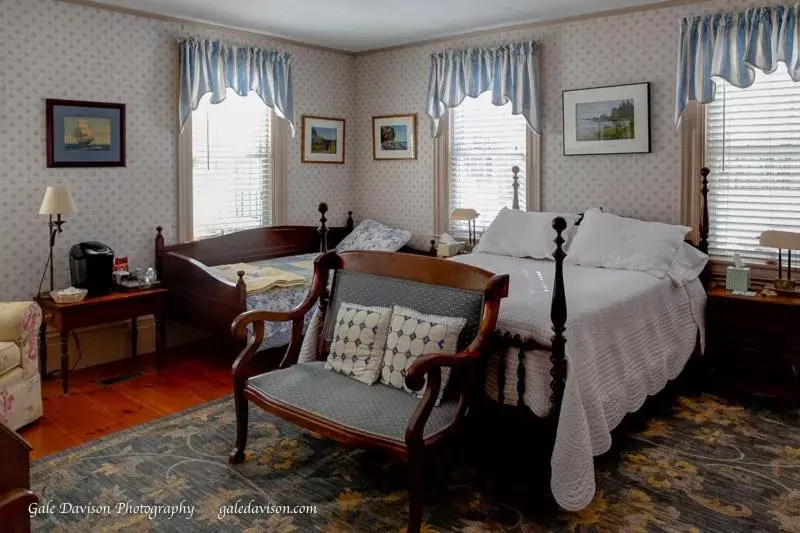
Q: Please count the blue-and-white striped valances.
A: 3